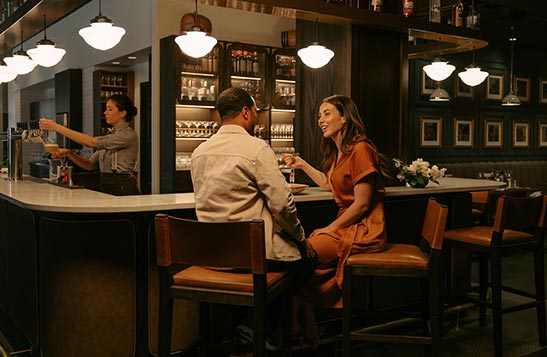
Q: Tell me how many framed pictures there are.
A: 10